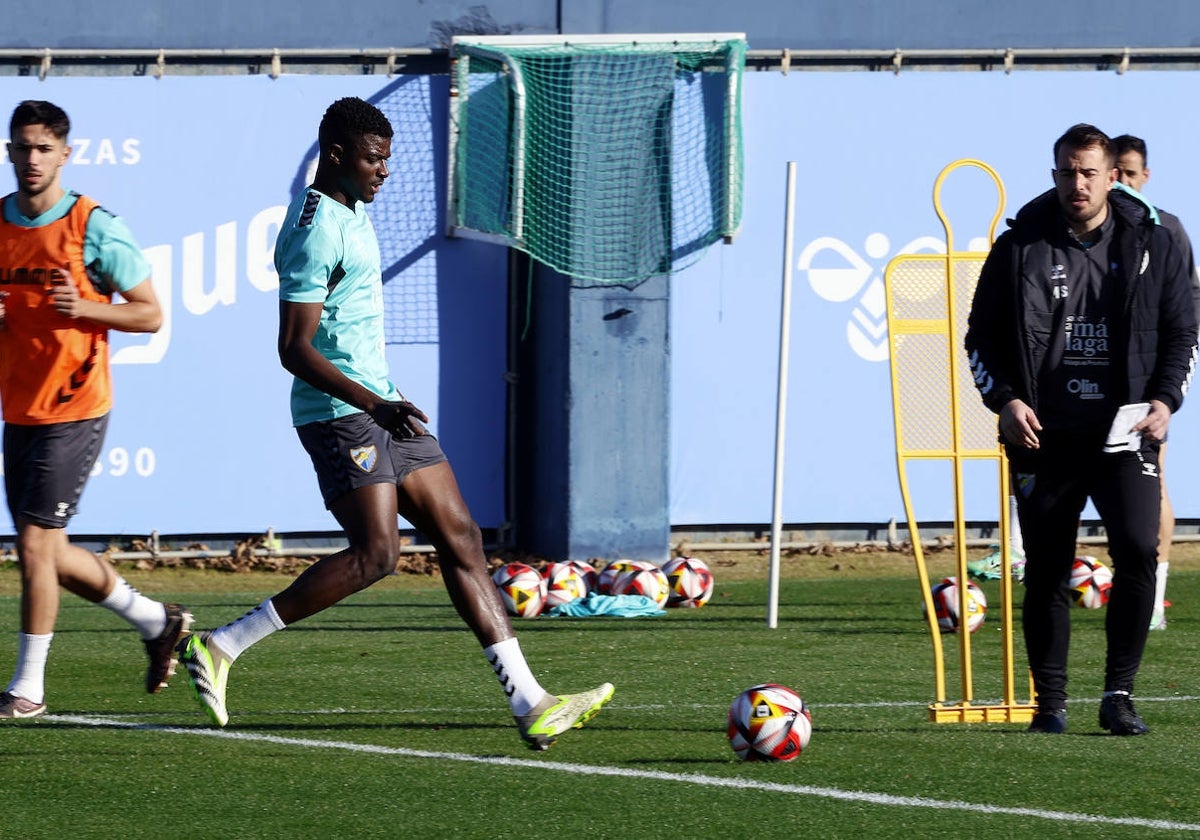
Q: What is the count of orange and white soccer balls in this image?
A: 9